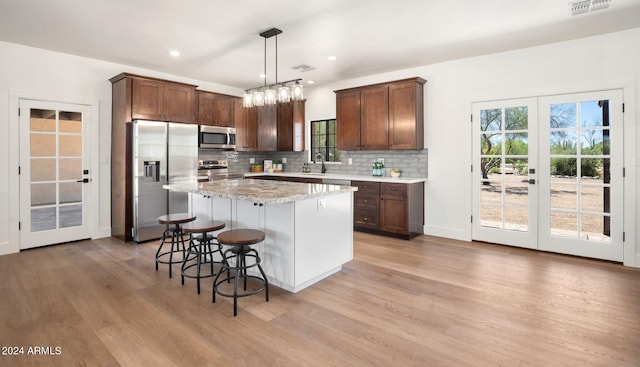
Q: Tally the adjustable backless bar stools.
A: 3